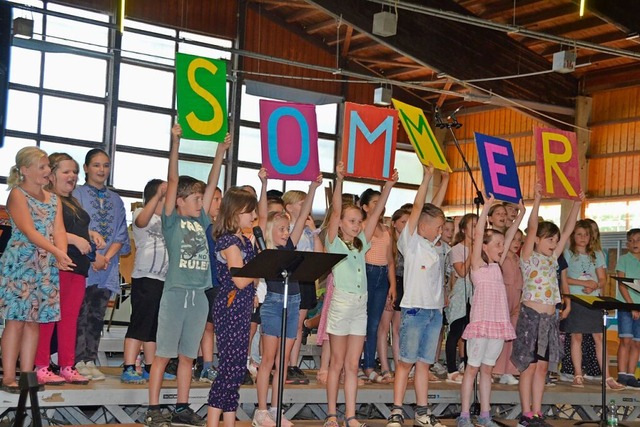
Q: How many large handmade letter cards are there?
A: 6